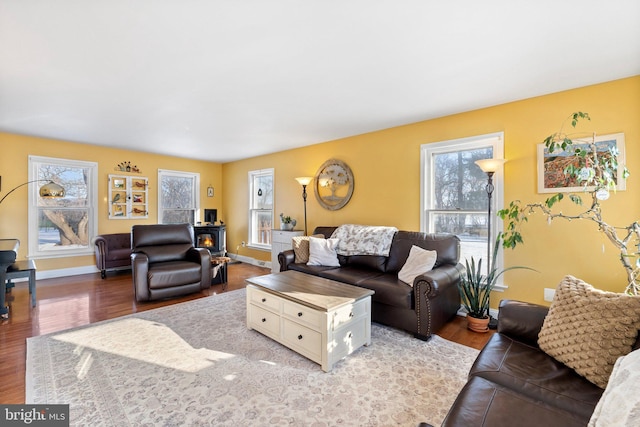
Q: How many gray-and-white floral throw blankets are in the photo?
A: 1